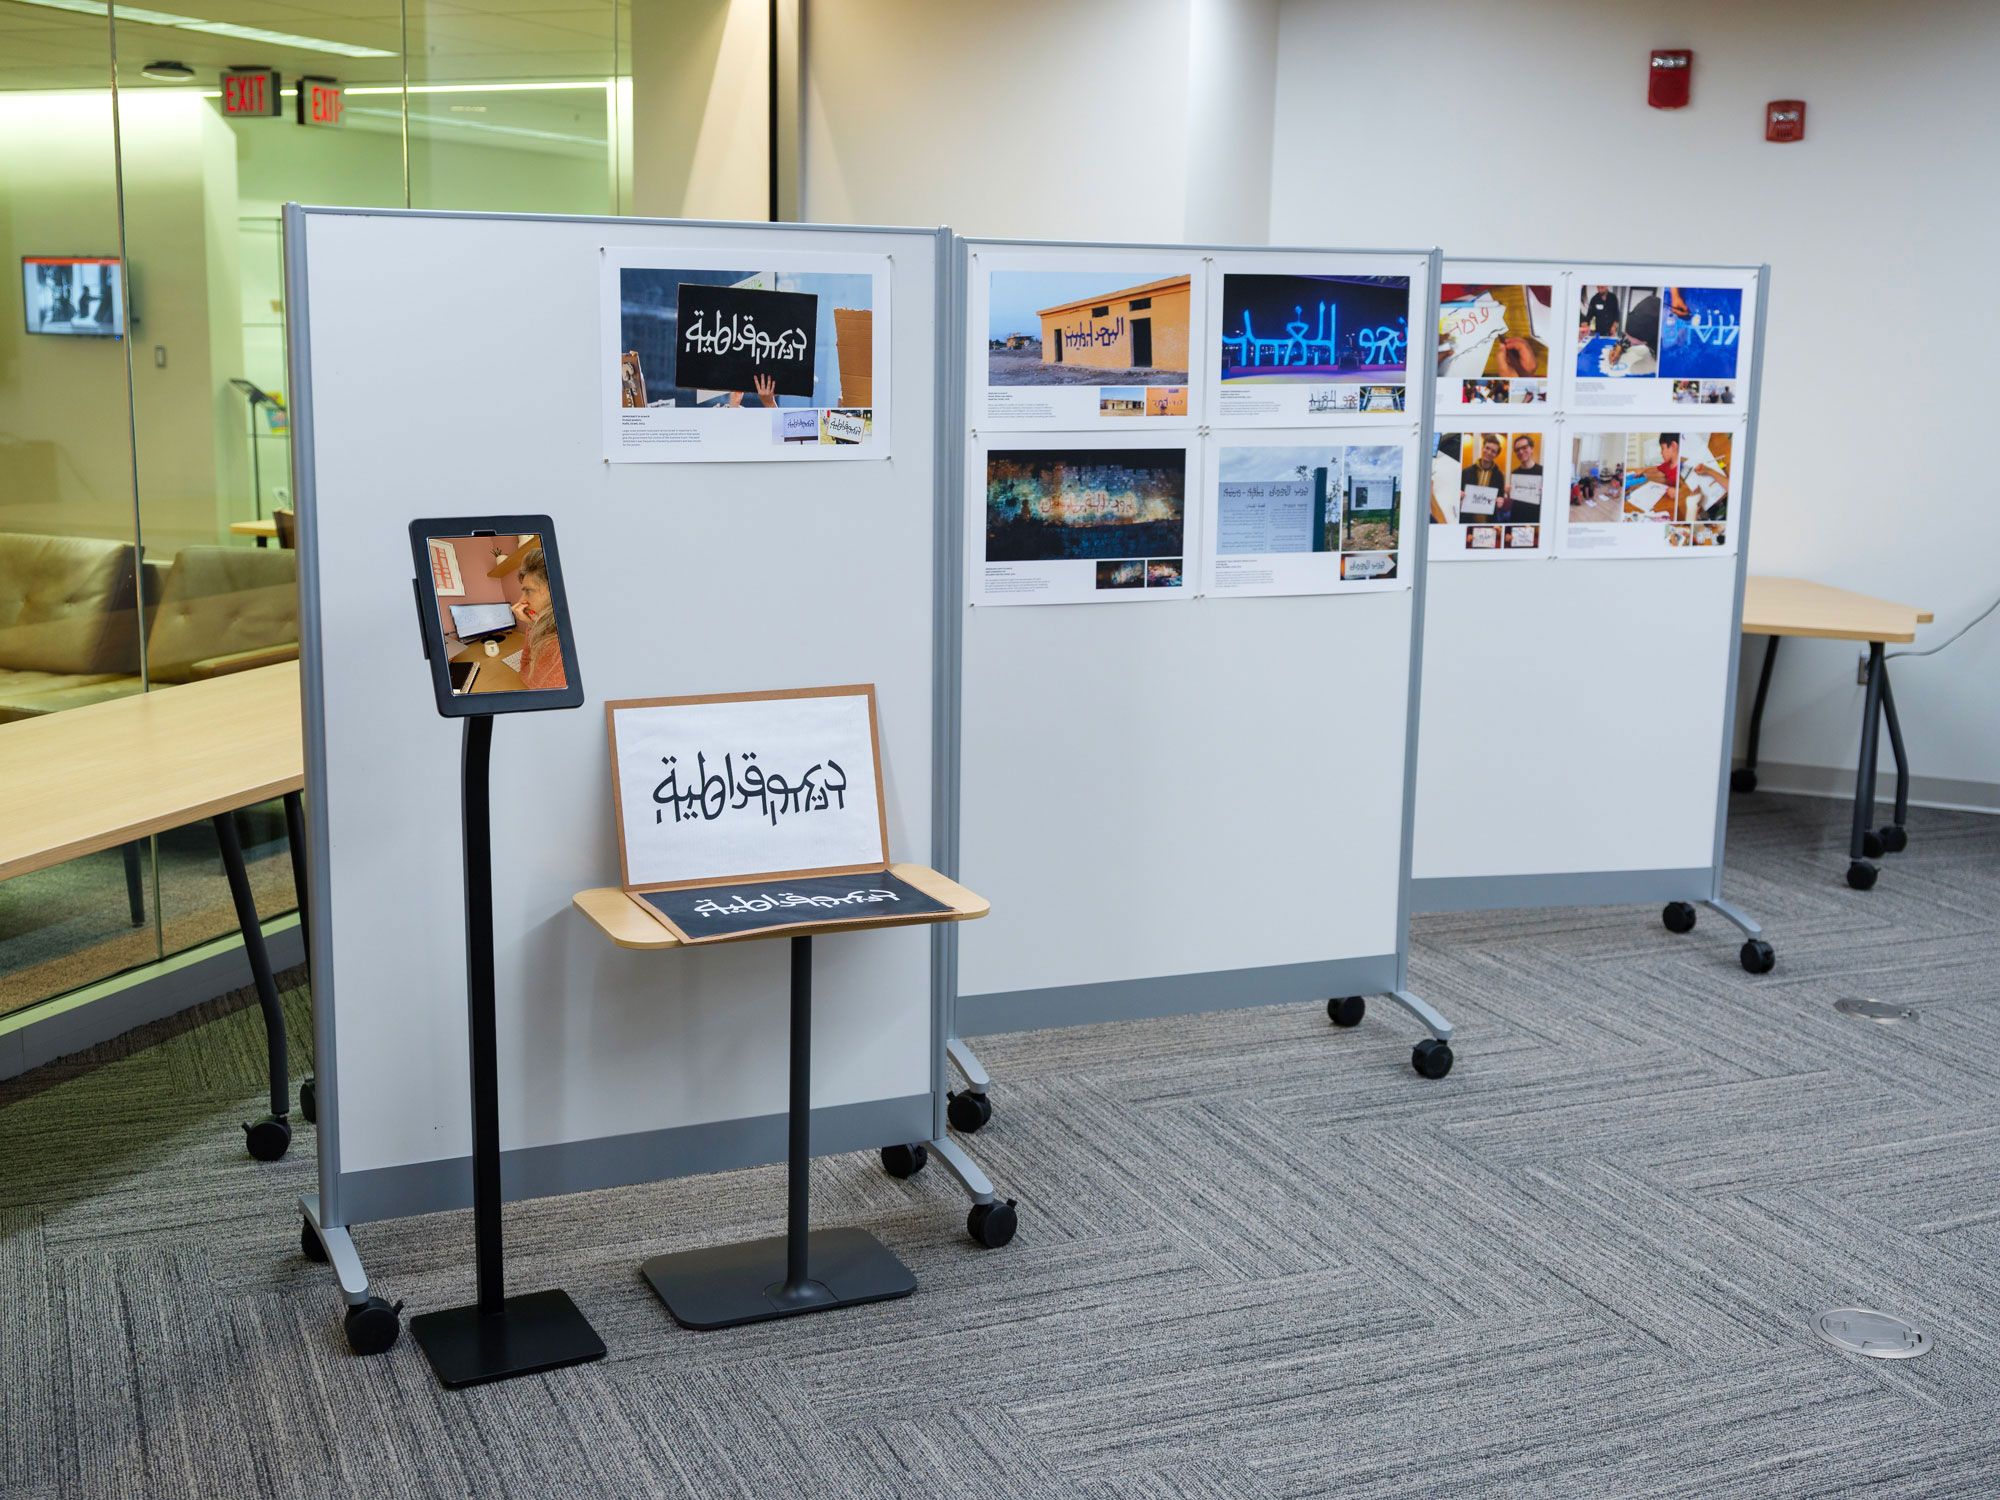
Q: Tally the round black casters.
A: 15